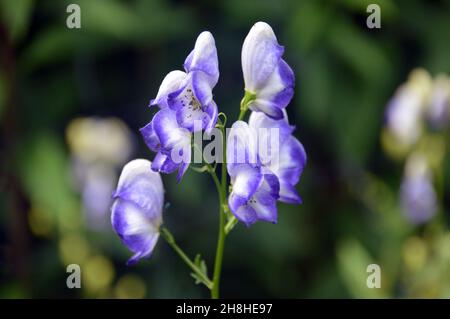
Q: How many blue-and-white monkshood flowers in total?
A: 6